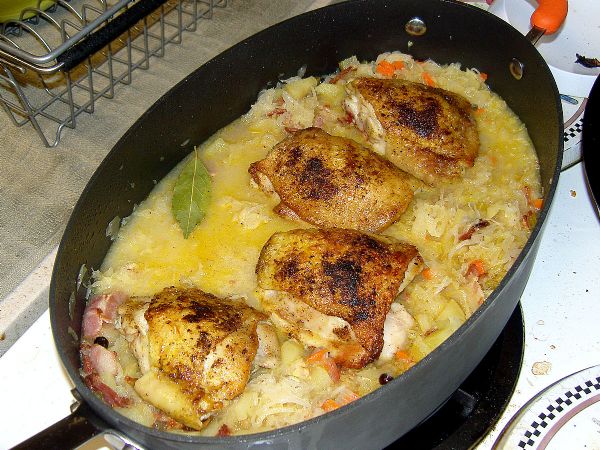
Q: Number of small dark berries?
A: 2